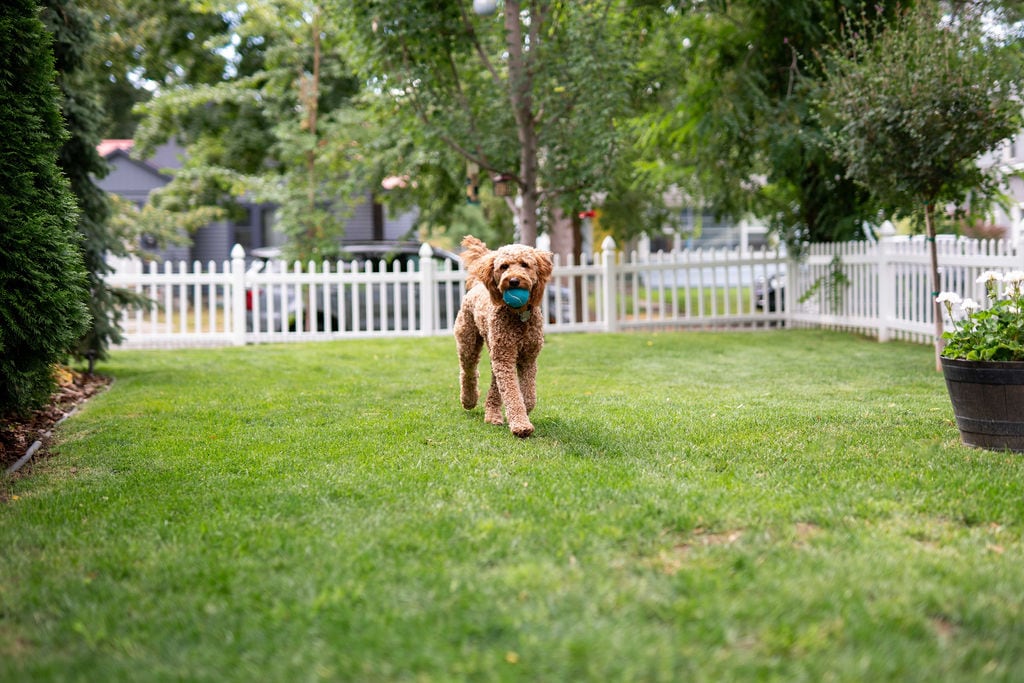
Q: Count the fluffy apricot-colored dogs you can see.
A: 1